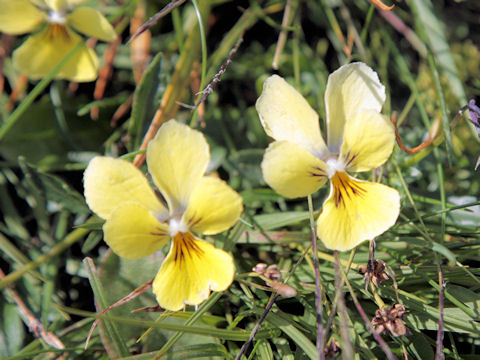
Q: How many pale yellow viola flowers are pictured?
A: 3